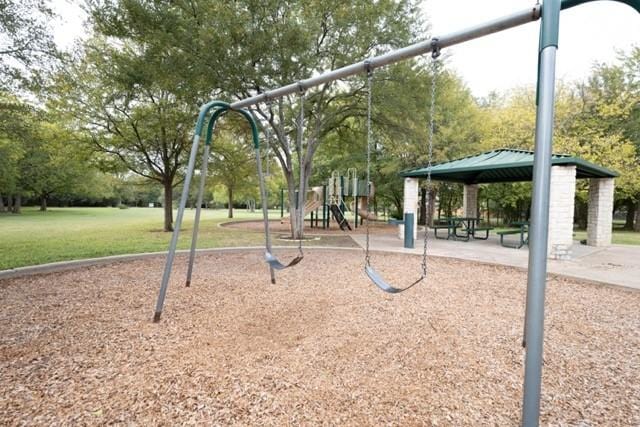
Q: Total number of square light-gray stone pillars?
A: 4